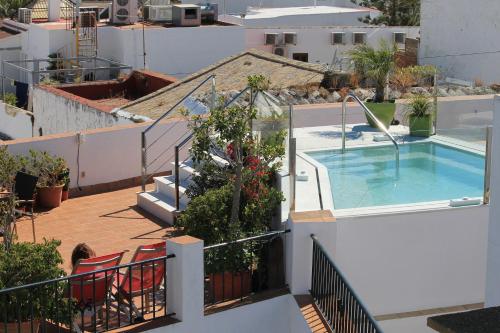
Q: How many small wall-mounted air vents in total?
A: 5